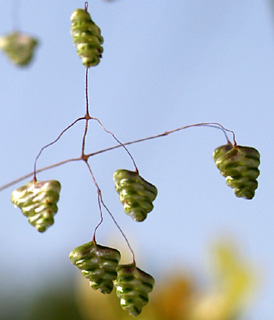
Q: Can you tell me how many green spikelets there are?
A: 7